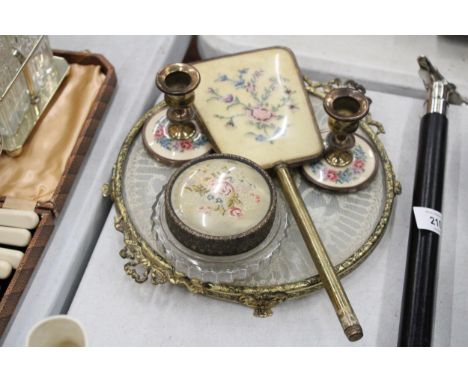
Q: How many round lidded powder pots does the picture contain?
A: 1